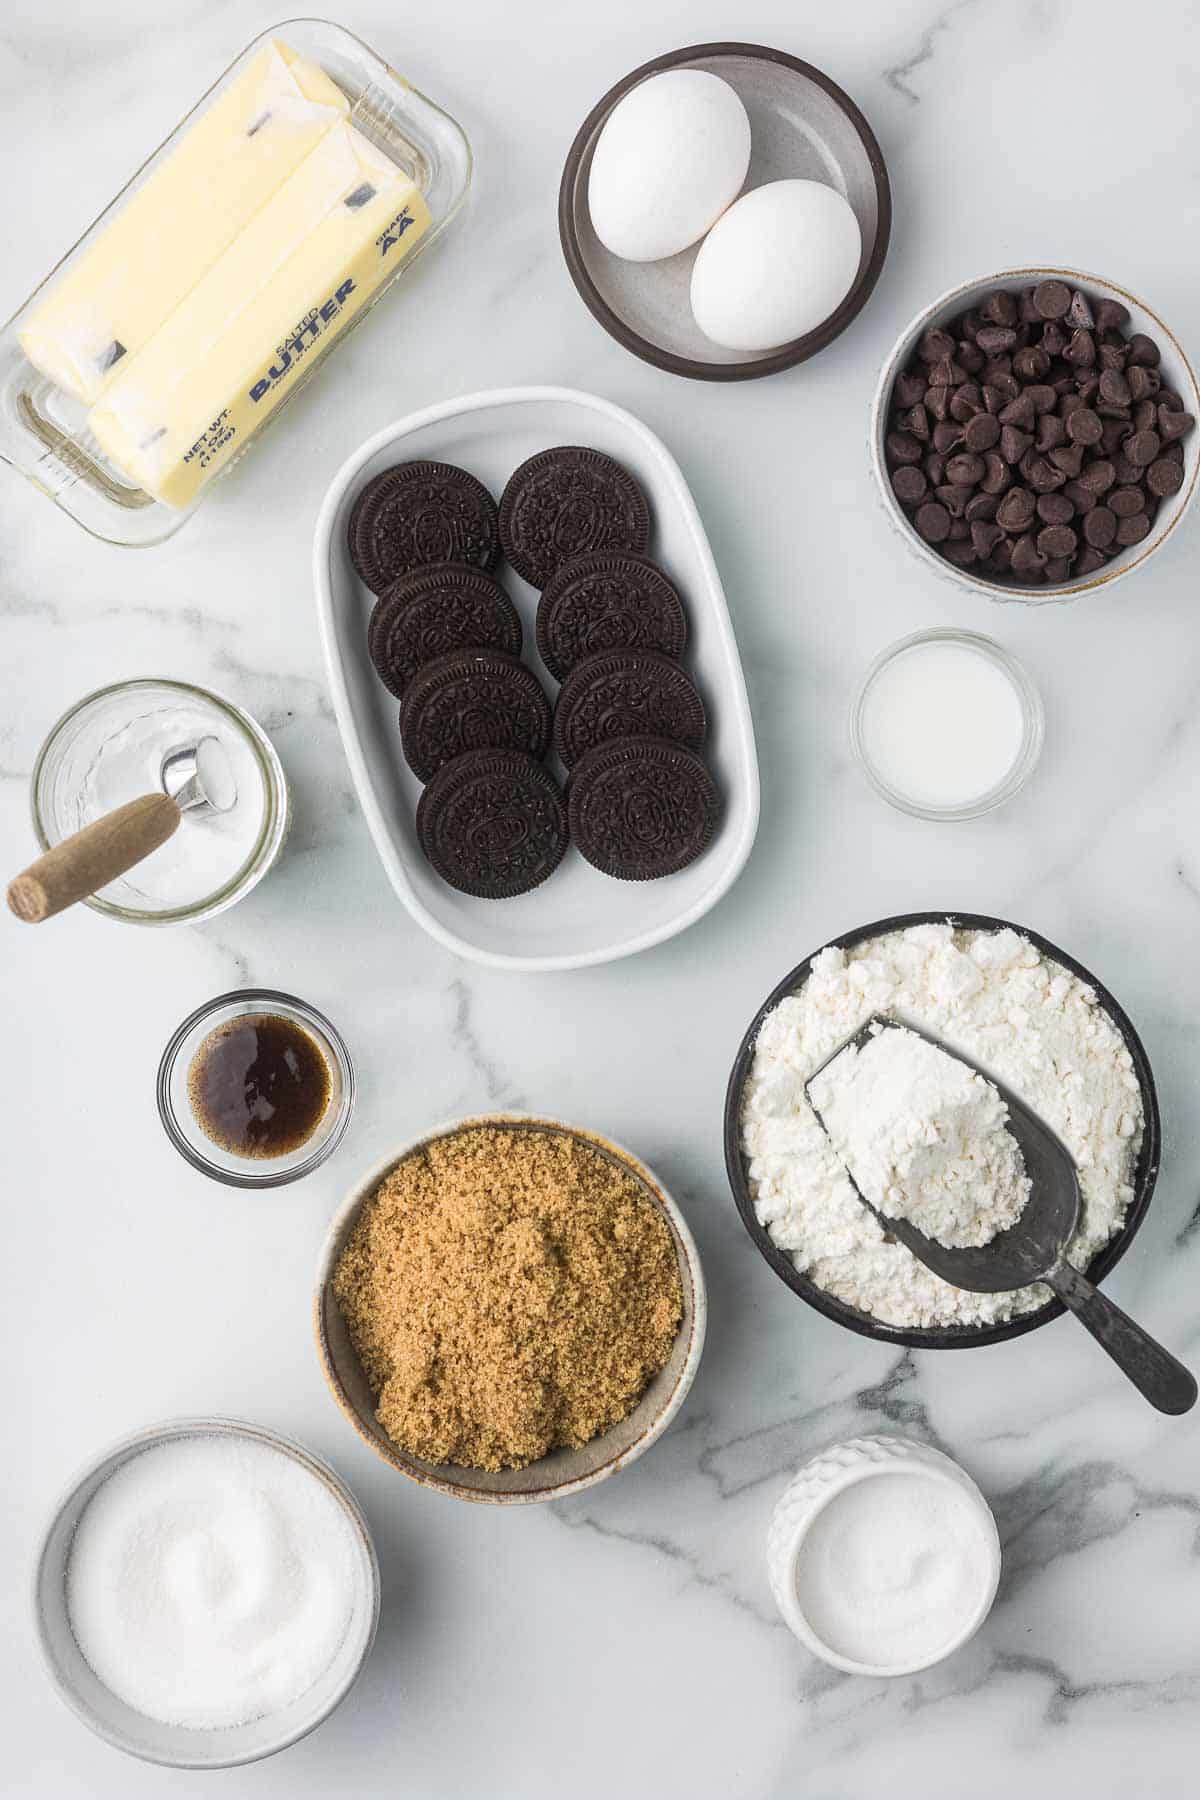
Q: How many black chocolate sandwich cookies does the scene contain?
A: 8